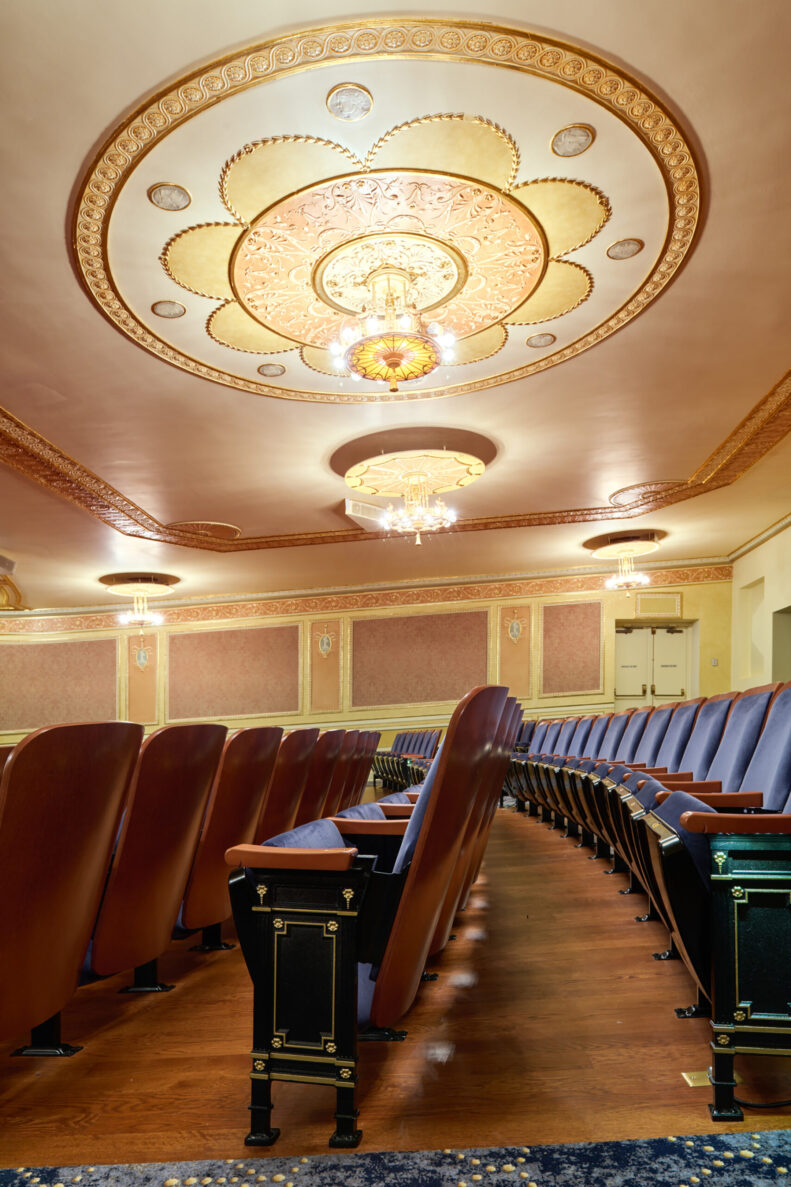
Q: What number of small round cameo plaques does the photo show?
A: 7